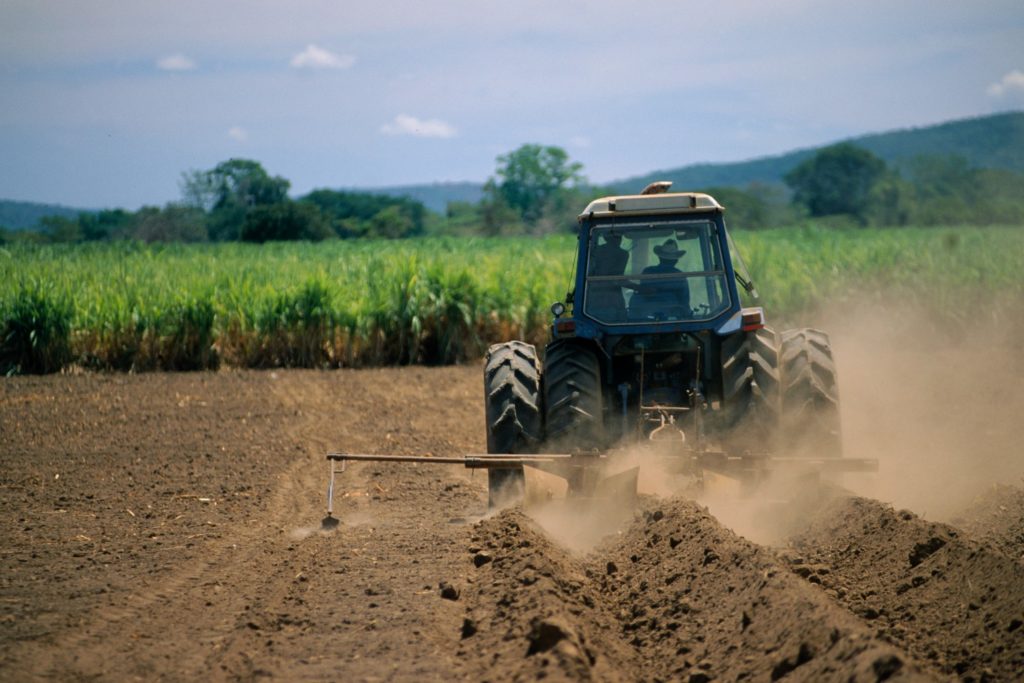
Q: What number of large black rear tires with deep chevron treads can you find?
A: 4